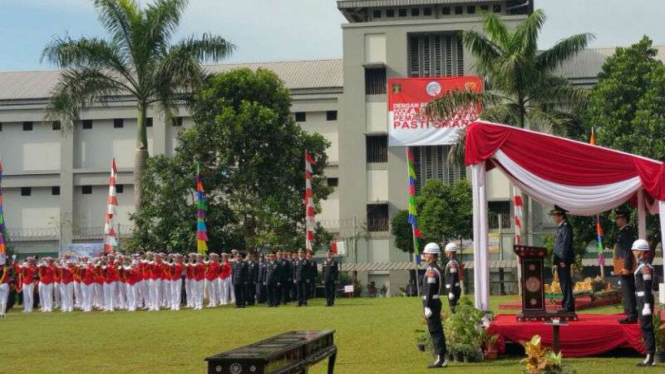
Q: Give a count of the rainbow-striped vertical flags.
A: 4